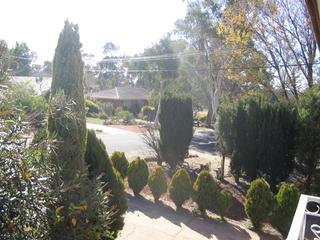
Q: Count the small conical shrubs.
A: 8